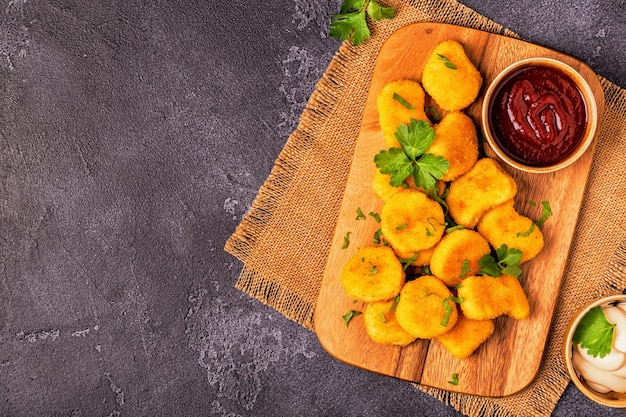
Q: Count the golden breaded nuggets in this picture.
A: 14